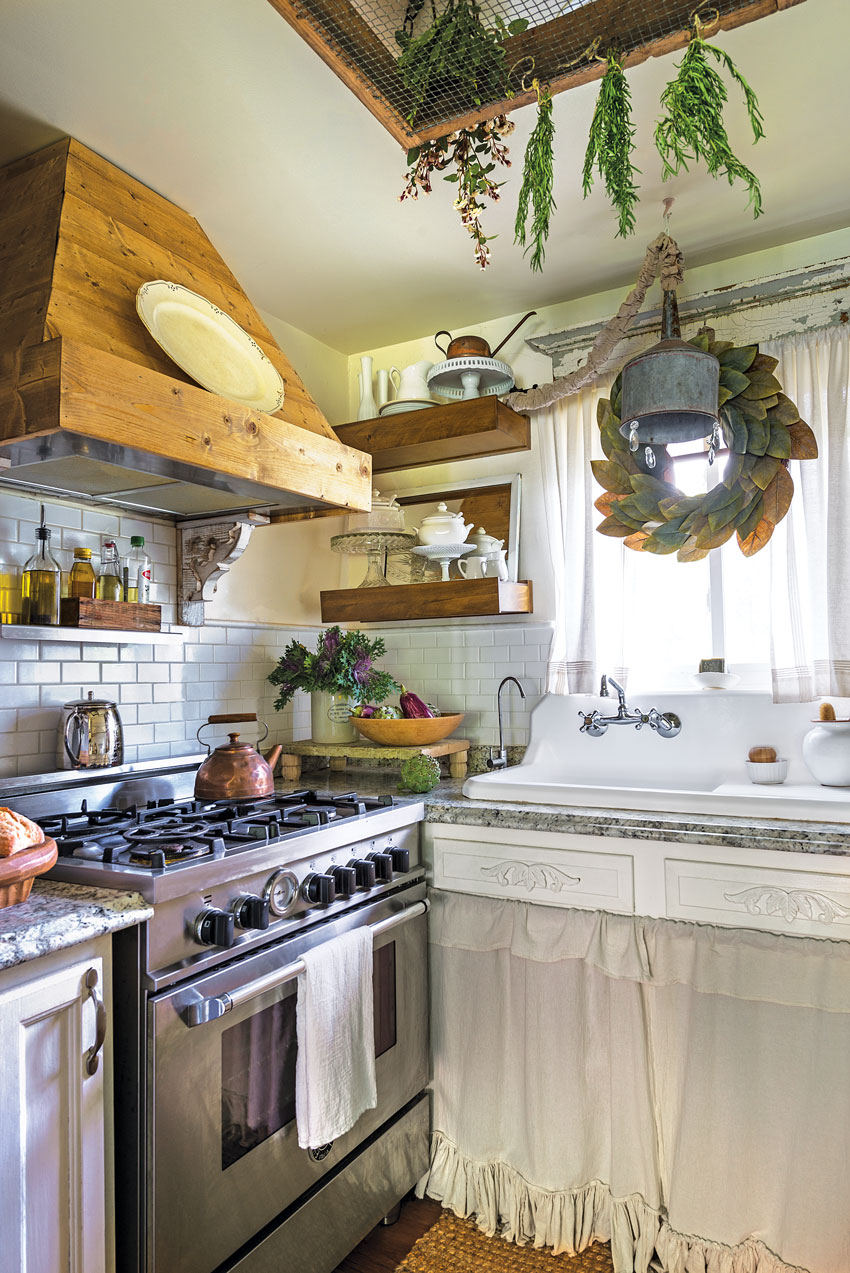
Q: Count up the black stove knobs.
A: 7